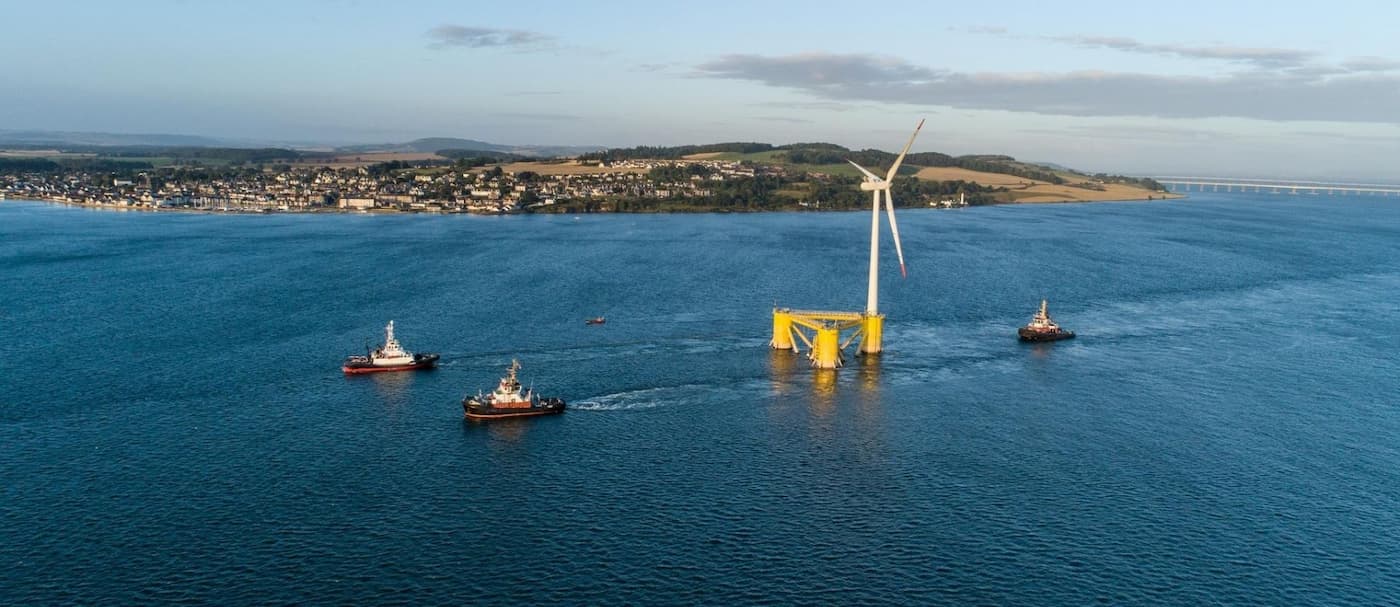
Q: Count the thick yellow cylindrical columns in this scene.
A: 3